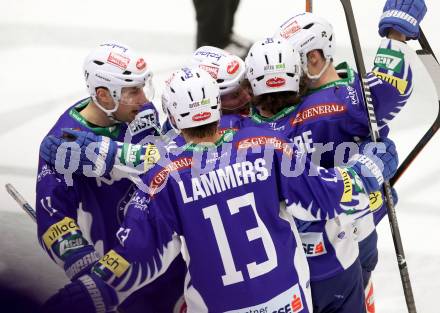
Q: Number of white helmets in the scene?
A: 5